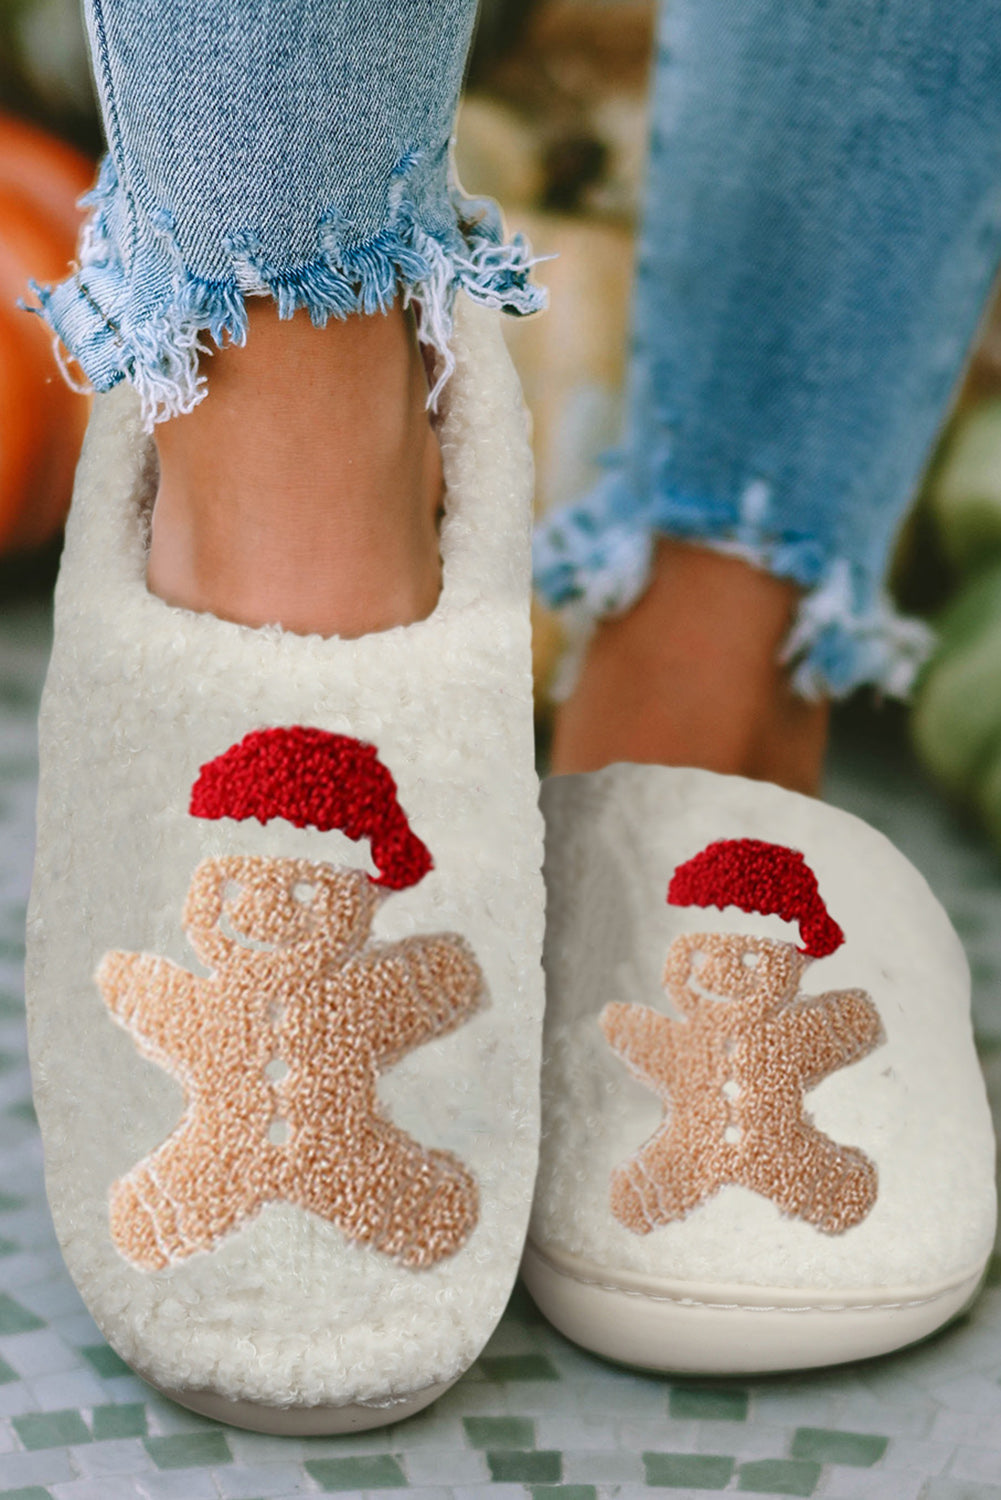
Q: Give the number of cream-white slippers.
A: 2